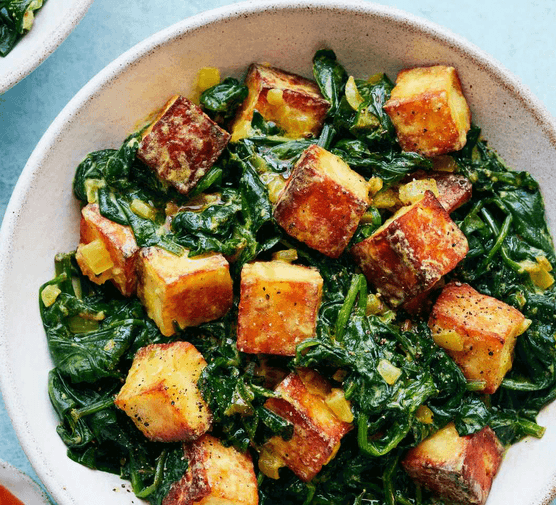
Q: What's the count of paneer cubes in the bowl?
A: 14